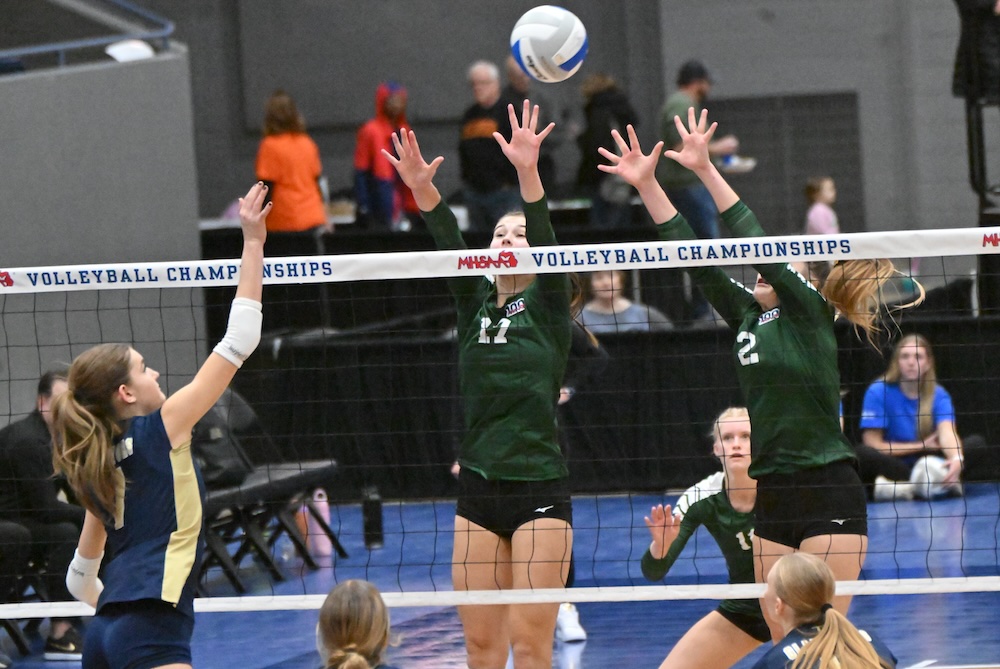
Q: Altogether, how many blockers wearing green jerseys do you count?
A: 2